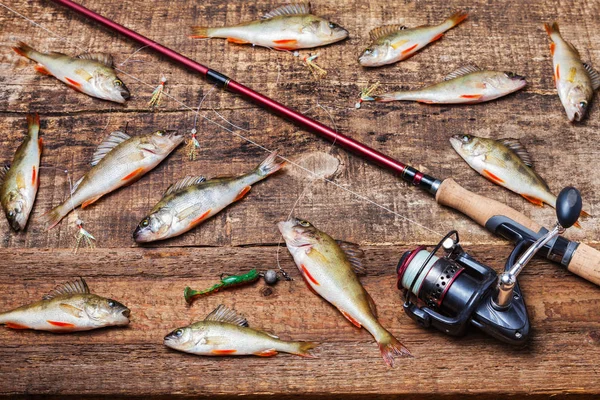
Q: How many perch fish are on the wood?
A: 12